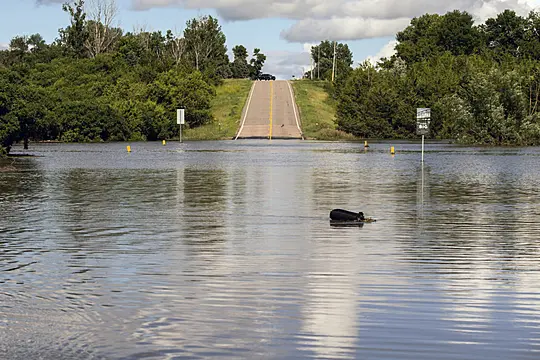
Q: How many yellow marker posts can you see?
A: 4